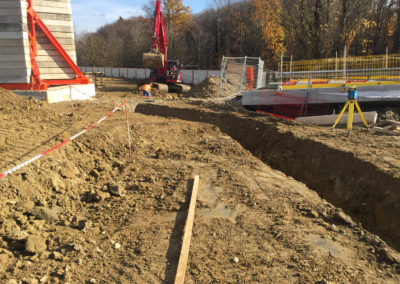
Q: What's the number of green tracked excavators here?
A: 0